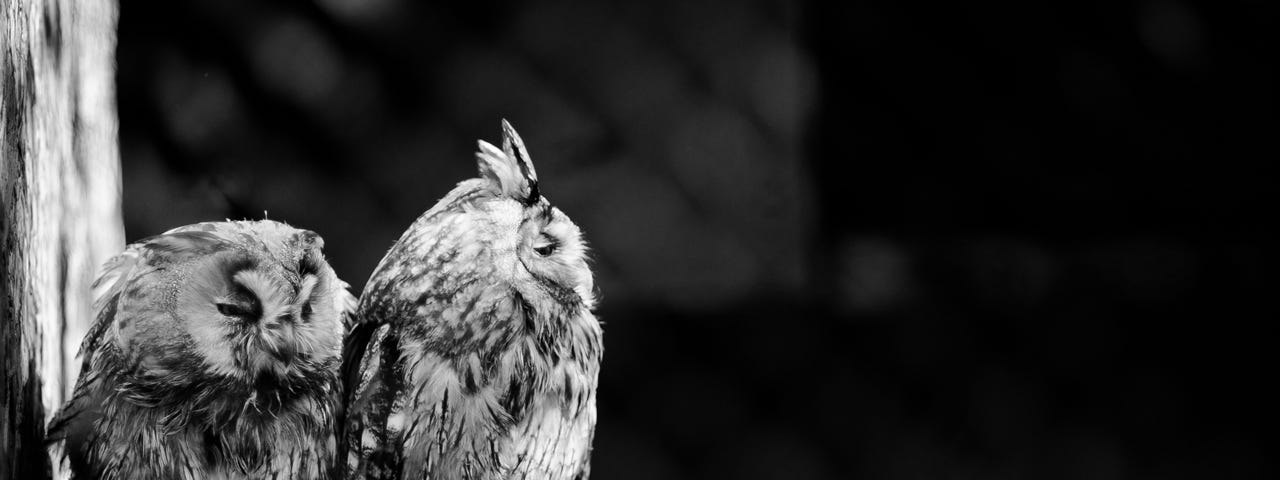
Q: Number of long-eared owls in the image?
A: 2